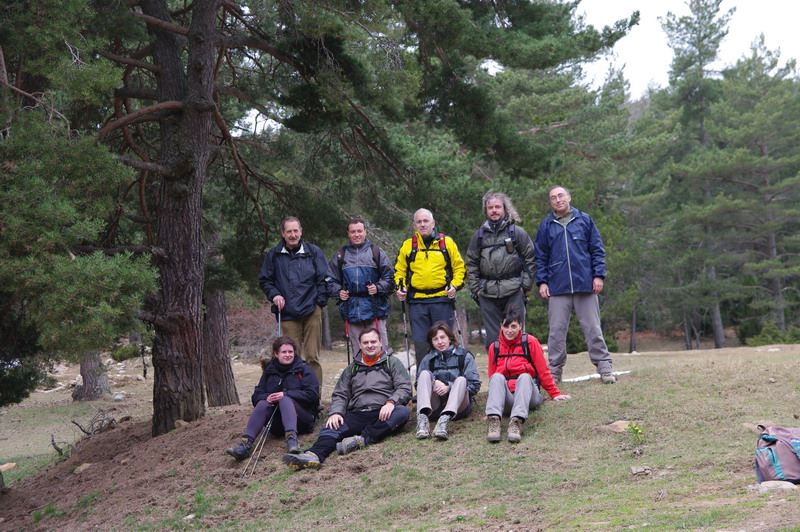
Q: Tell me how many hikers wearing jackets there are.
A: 9